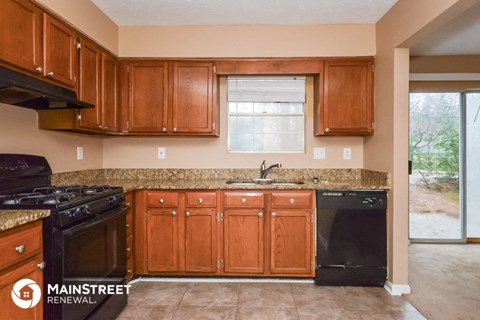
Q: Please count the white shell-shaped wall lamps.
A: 0